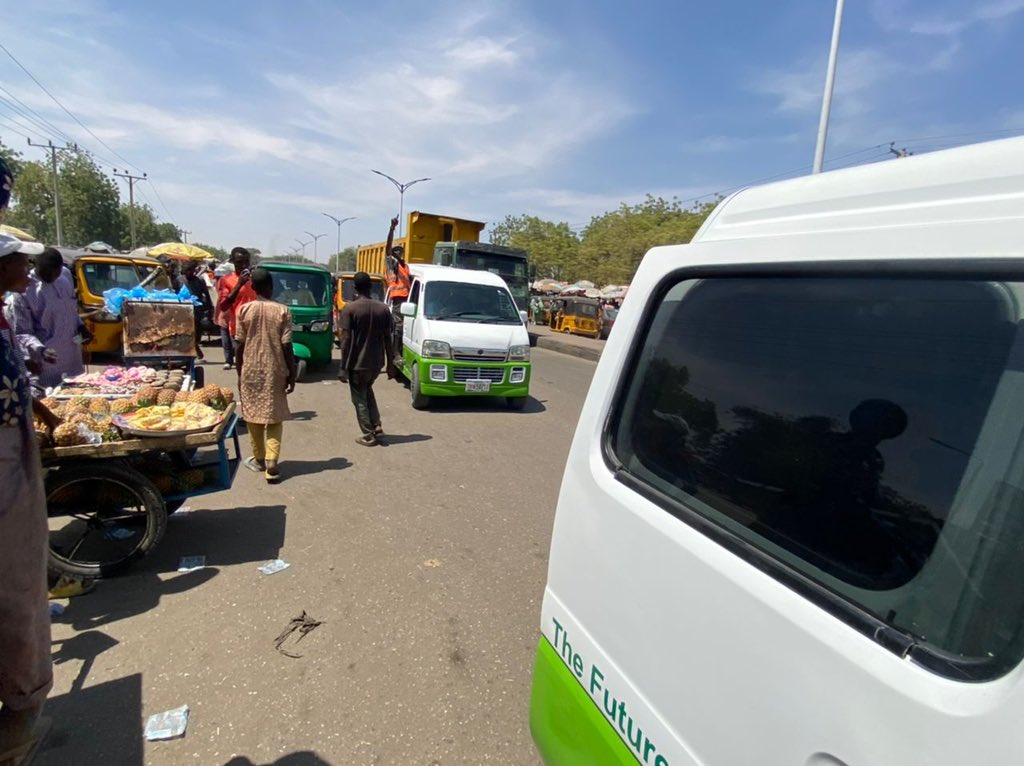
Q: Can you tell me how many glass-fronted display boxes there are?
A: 1